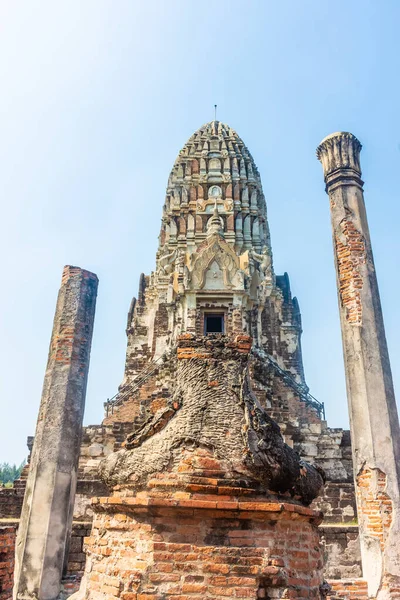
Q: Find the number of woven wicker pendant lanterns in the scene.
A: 0